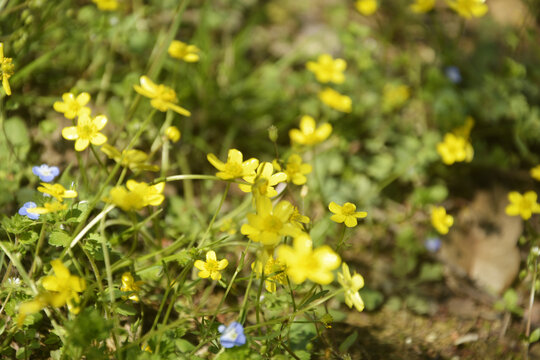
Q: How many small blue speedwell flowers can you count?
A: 5